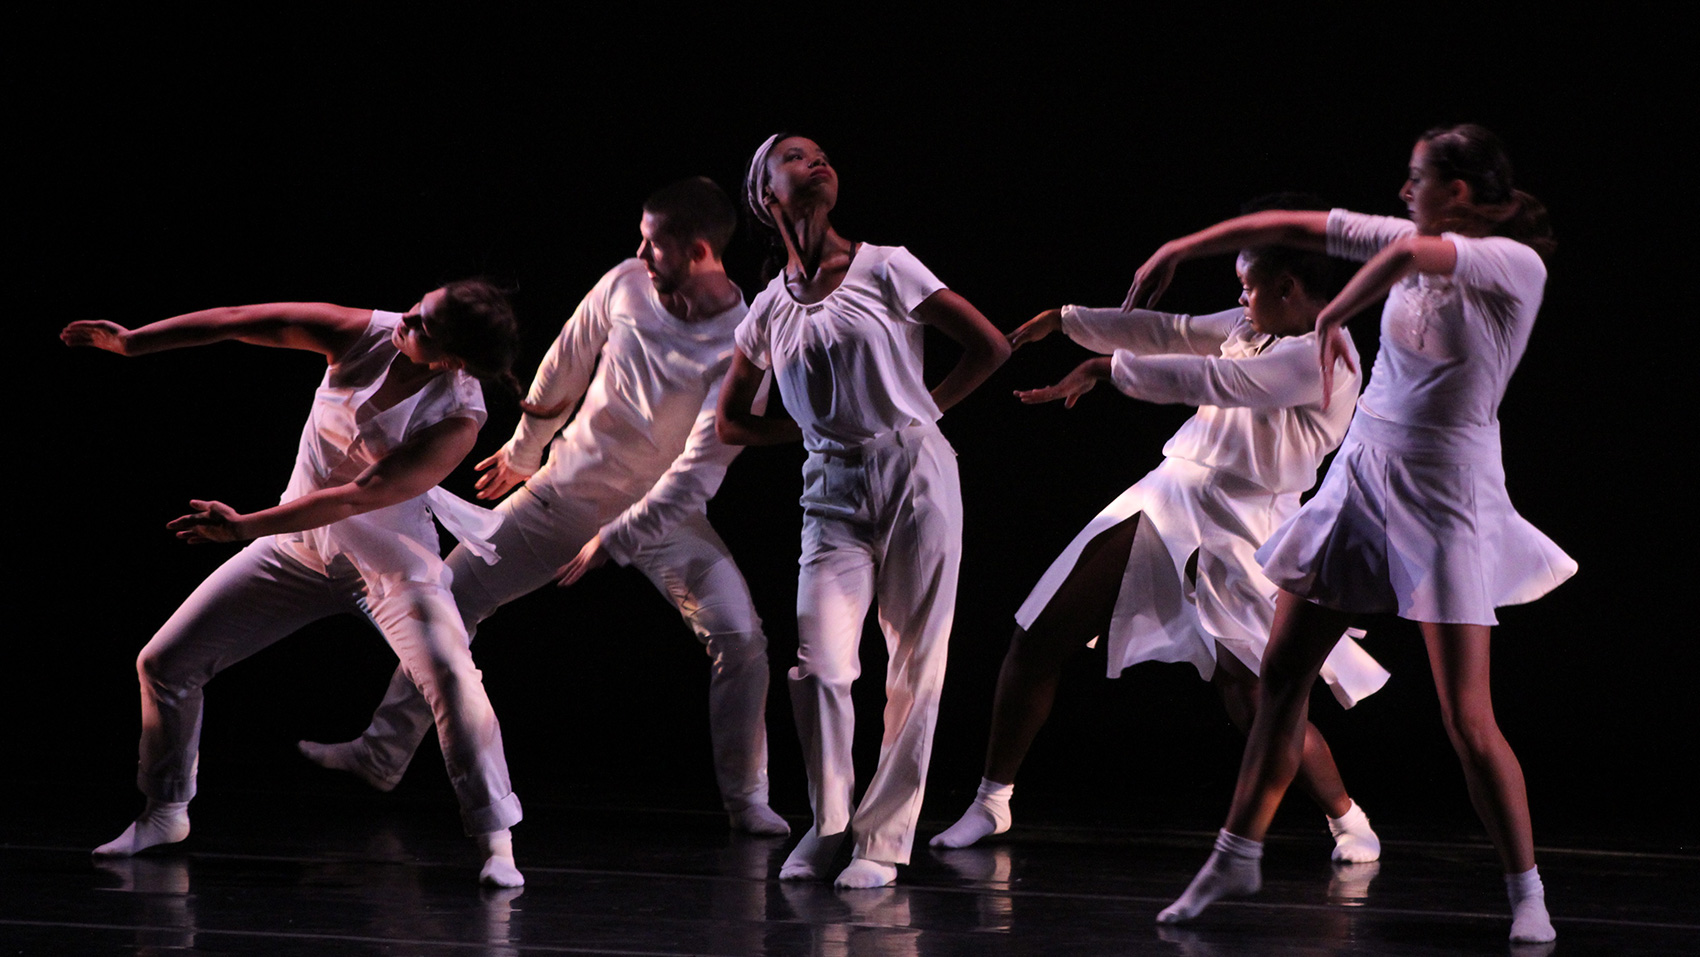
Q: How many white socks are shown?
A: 10